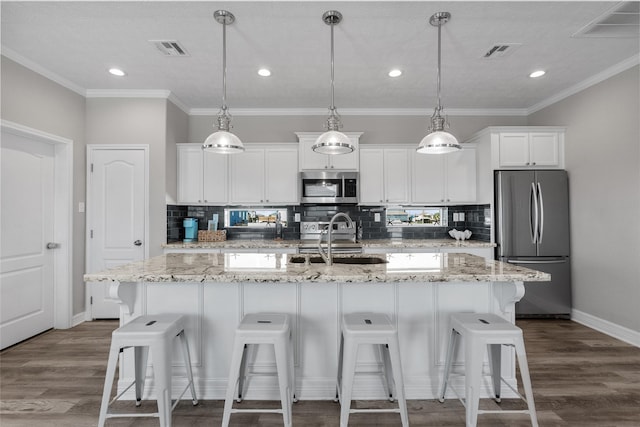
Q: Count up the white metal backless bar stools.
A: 4